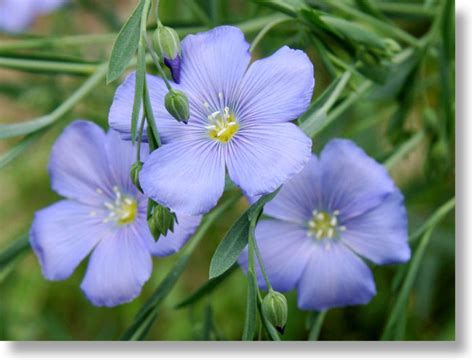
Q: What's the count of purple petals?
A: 15